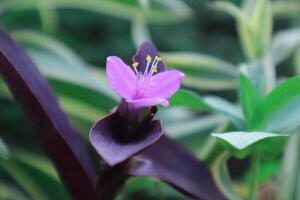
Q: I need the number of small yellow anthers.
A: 4